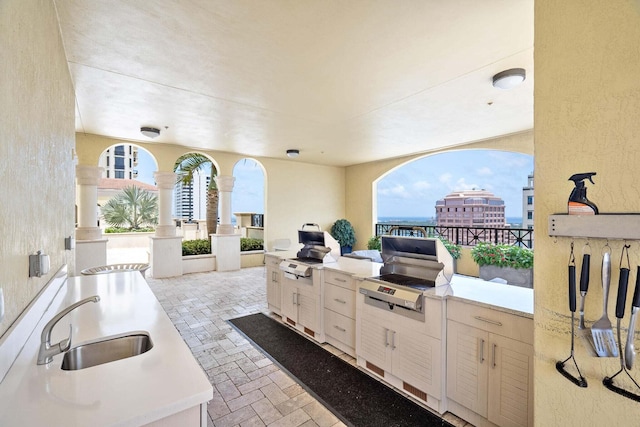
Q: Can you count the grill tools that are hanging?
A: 5